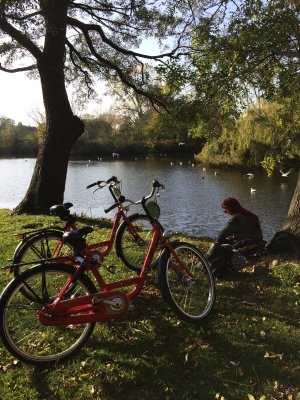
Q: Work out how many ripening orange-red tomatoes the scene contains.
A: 0